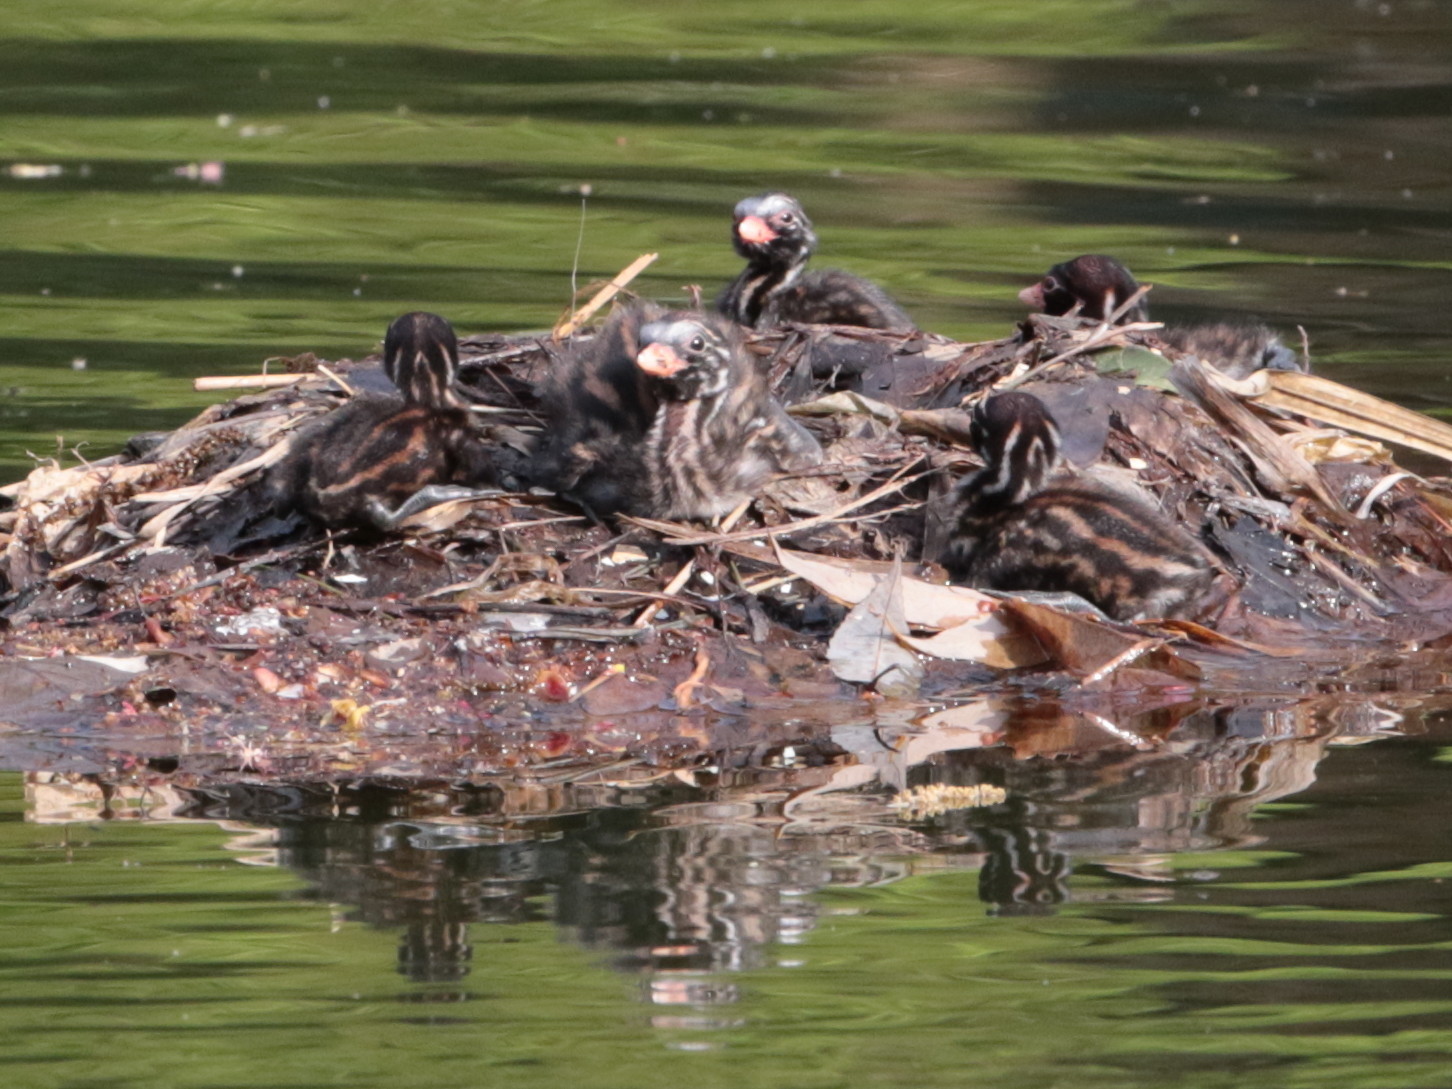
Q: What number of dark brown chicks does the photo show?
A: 5